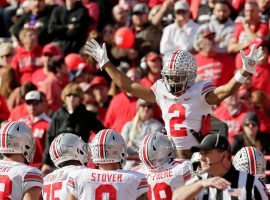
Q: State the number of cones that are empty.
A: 0